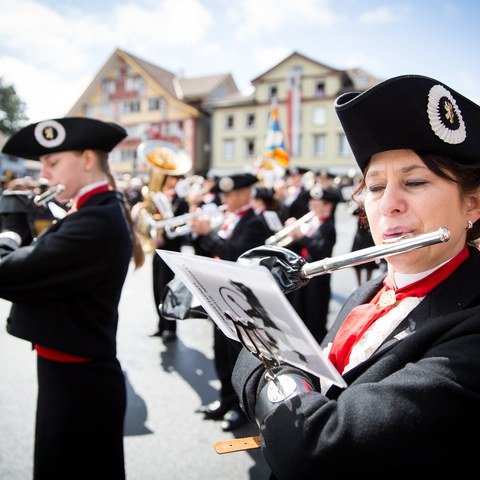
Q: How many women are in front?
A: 2